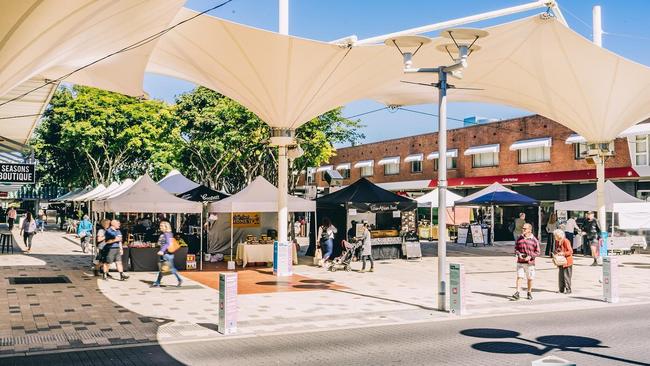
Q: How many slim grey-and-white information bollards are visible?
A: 3